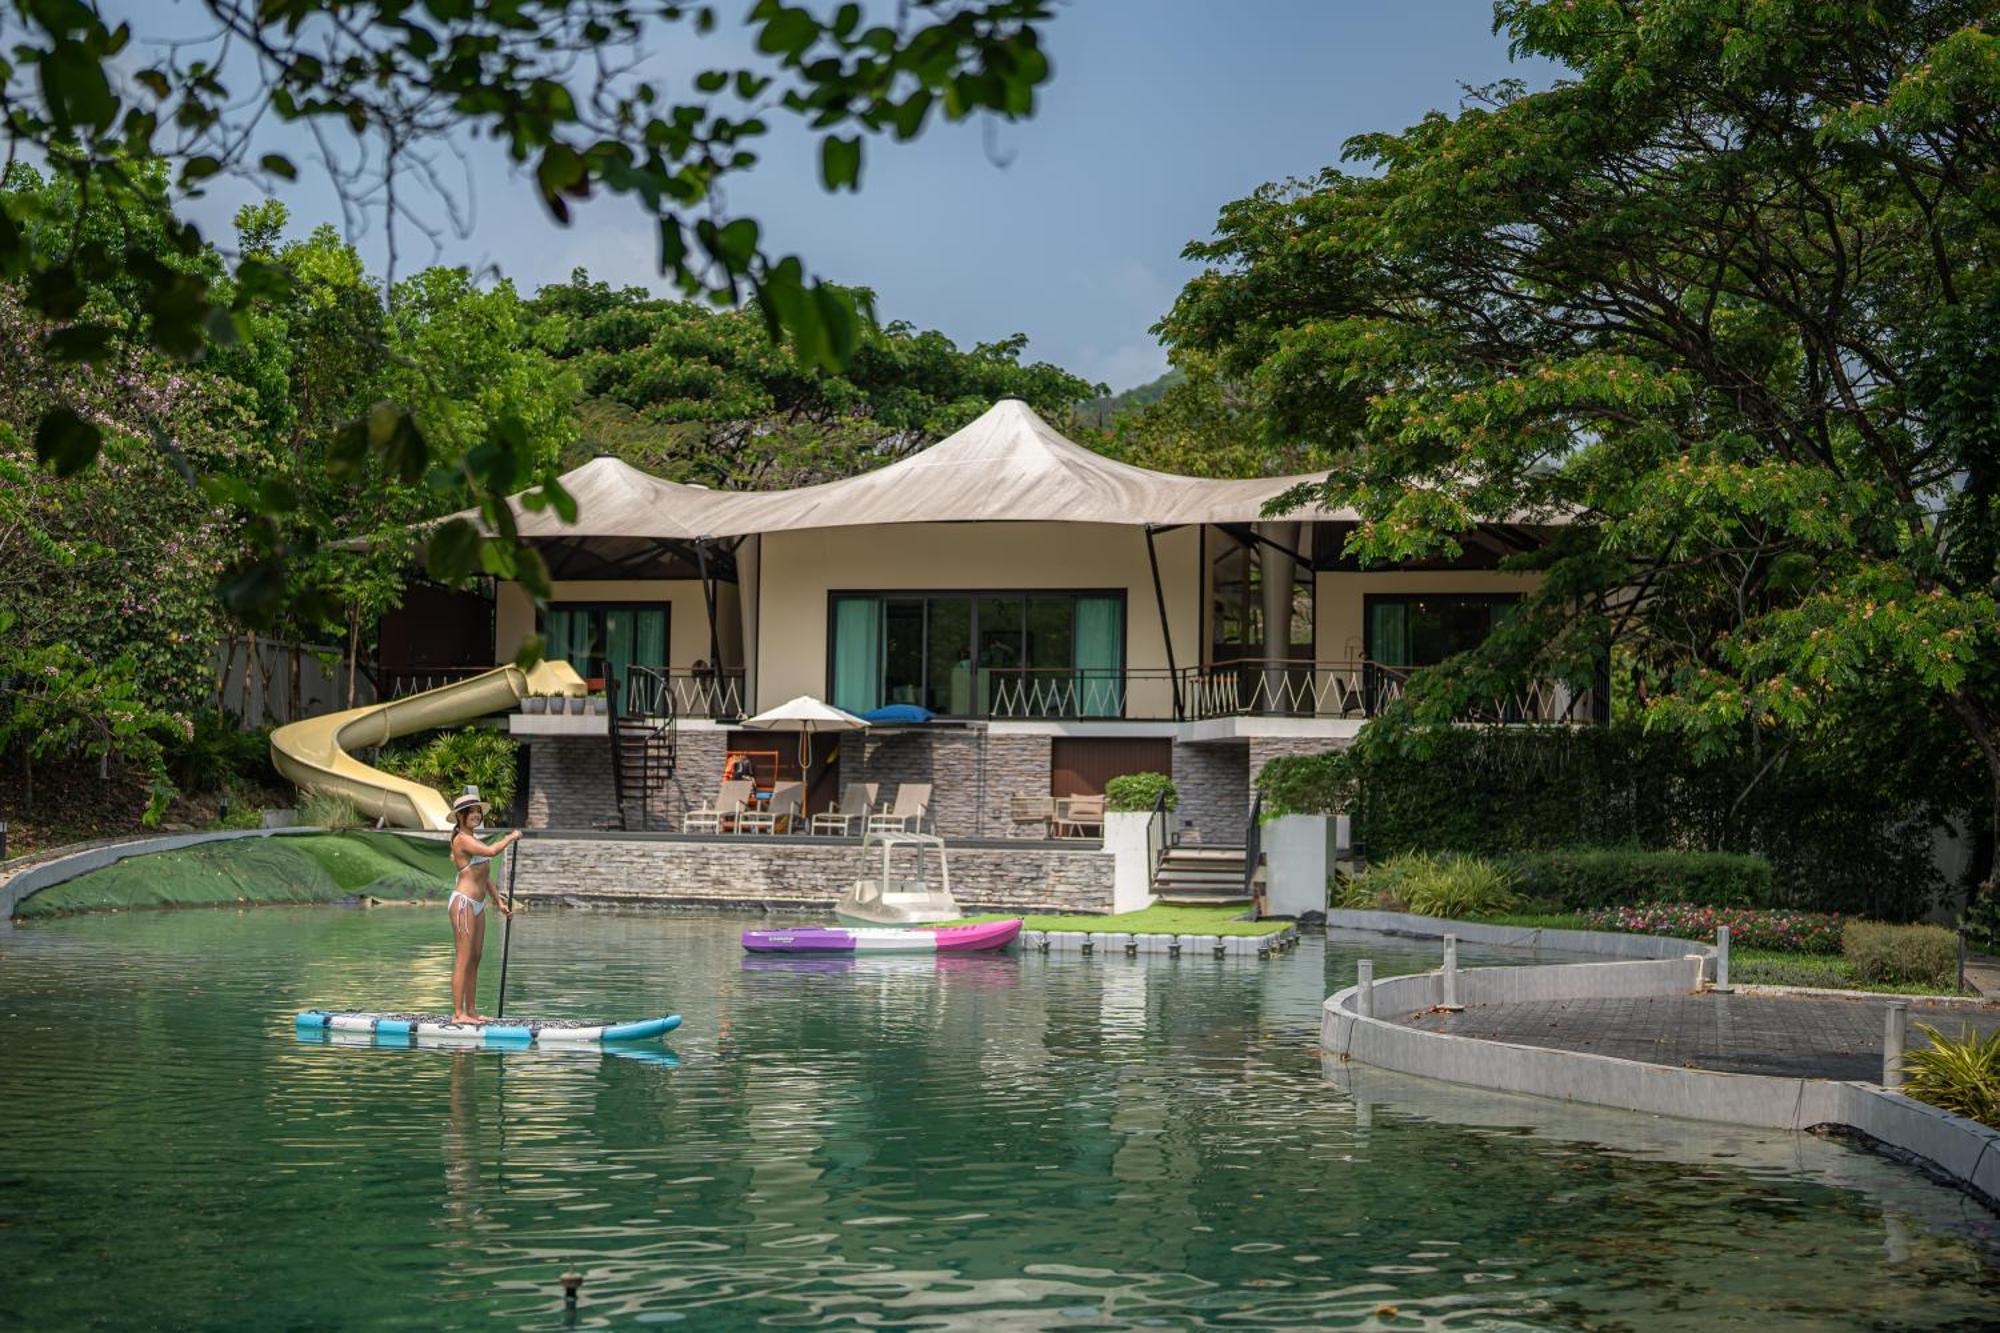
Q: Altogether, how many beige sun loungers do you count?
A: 4